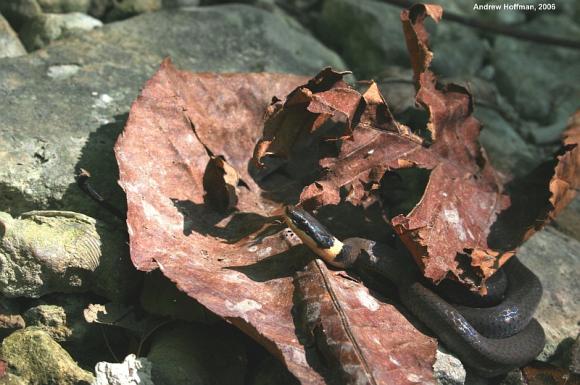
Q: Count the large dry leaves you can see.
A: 2